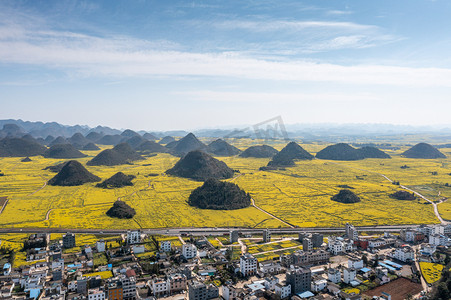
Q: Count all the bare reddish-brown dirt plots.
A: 1